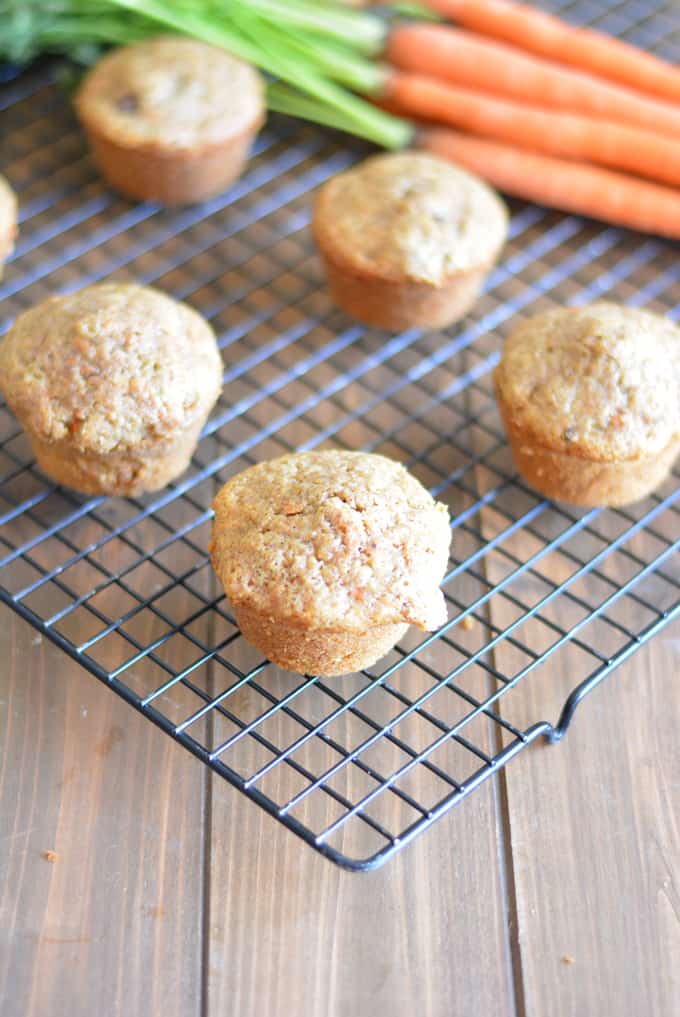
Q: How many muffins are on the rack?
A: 6